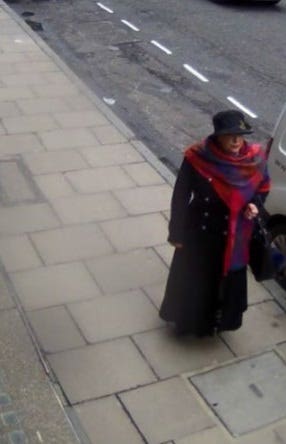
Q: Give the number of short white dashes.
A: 5